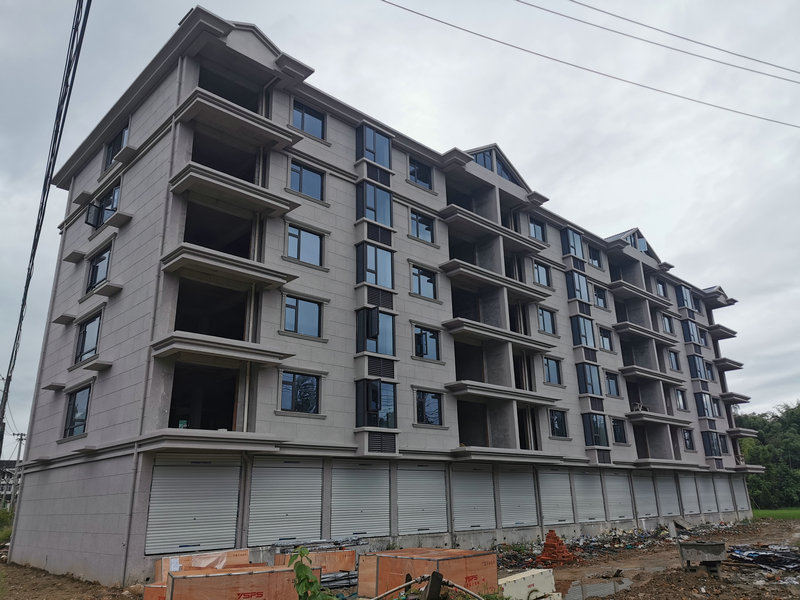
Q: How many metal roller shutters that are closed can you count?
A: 15